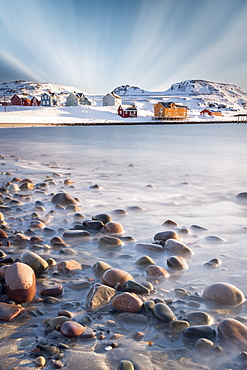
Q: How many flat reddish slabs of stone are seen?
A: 1